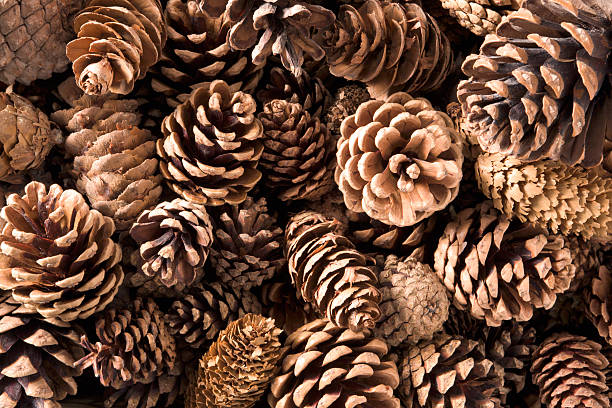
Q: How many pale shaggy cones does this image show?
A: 2